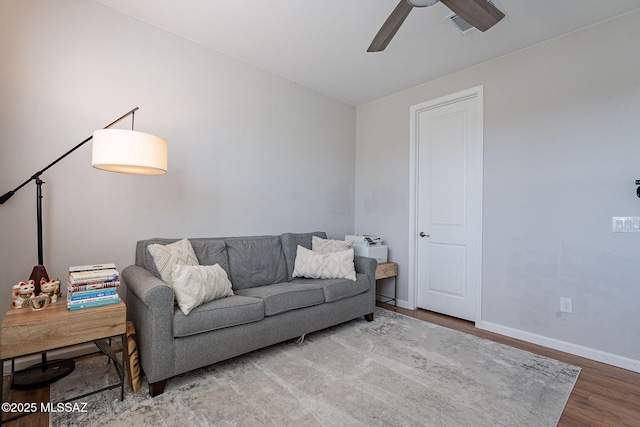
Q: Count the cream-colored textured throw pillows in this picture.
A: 4